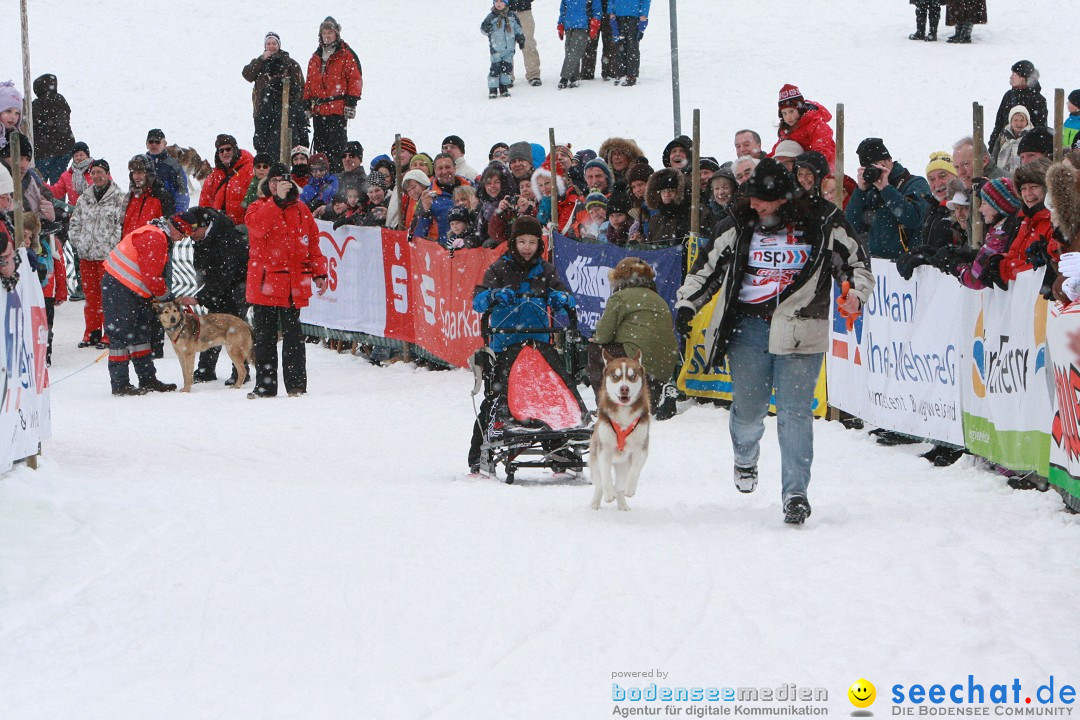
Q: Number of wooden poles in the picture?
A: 9